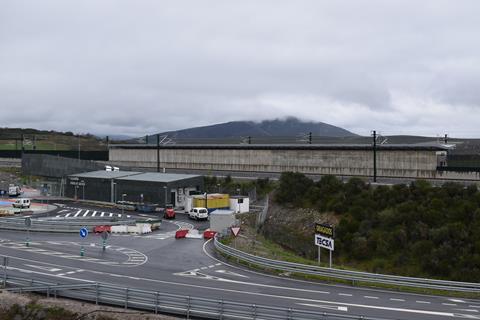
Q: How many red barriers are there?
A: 3